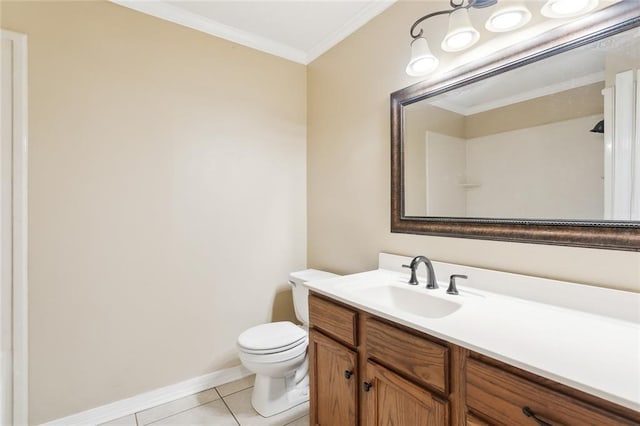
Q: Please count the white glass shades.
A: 4